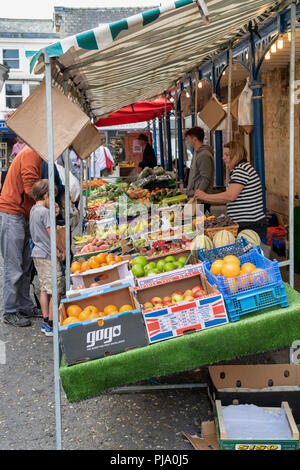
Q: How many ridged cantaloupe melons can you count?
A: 3